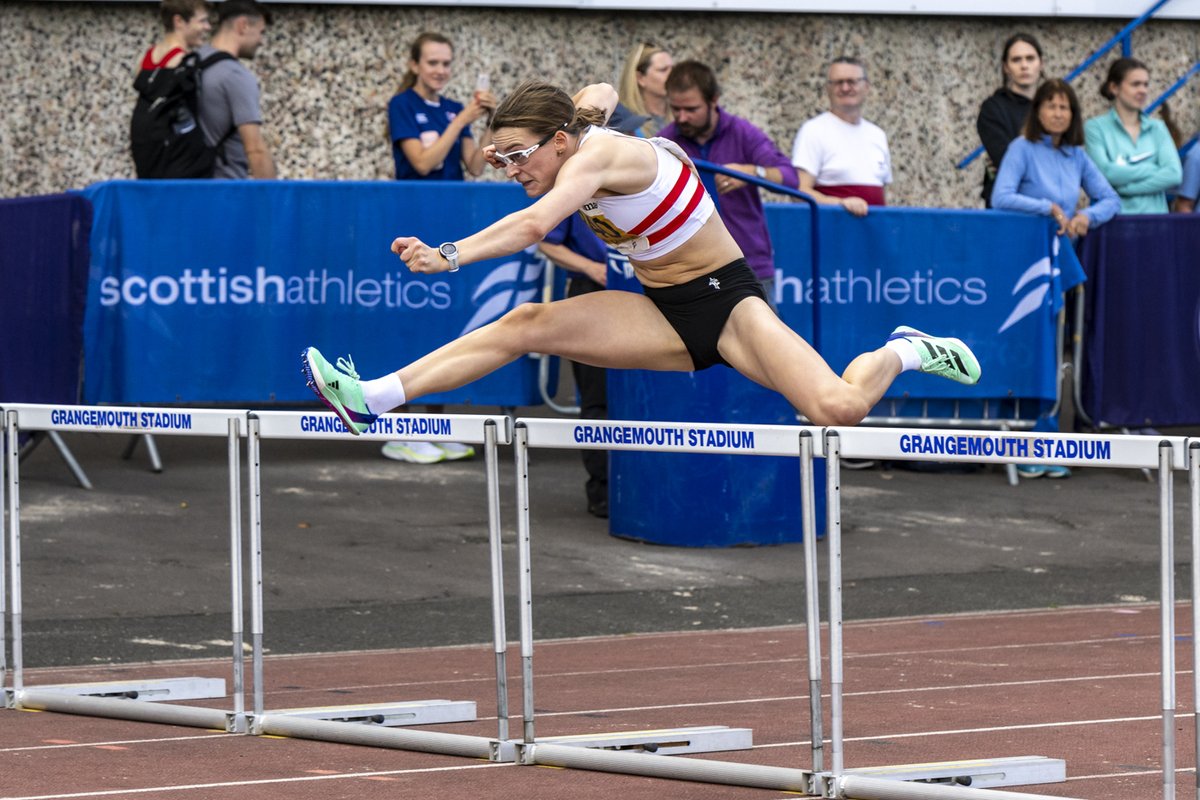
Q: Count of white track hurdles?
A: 4